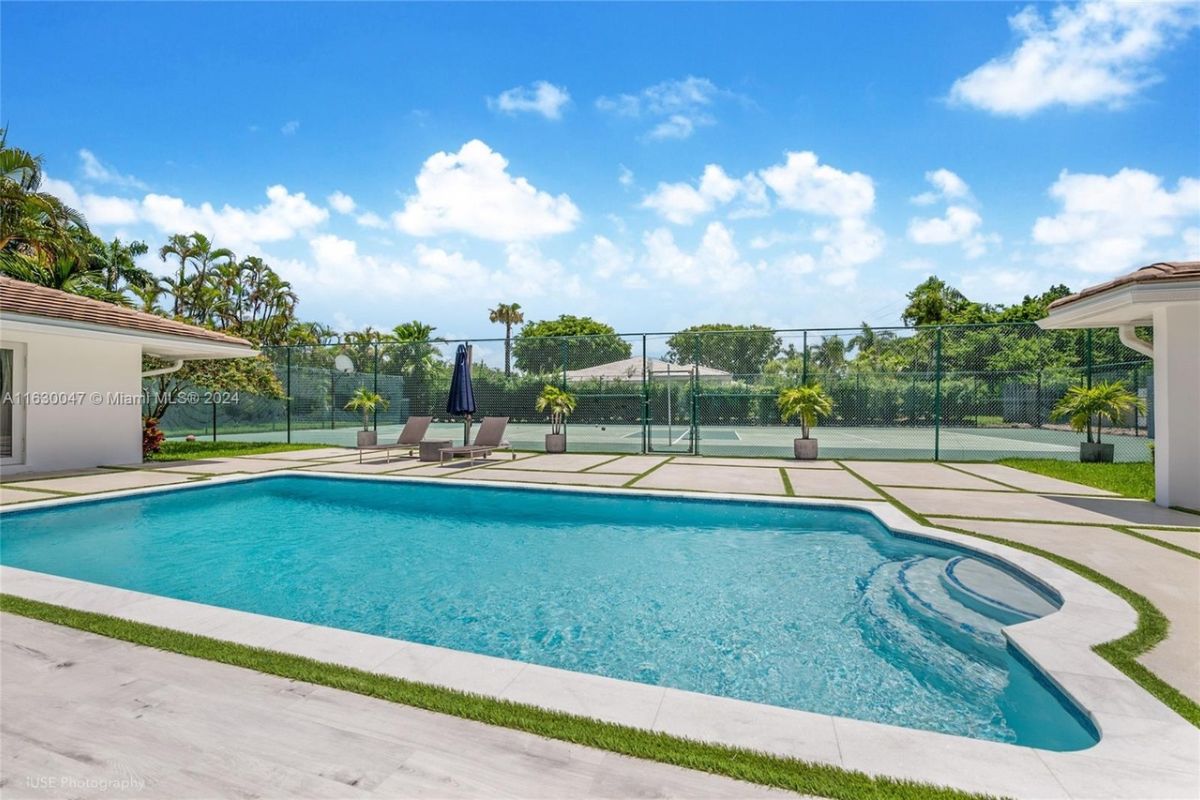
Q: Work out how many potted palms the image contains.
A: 4